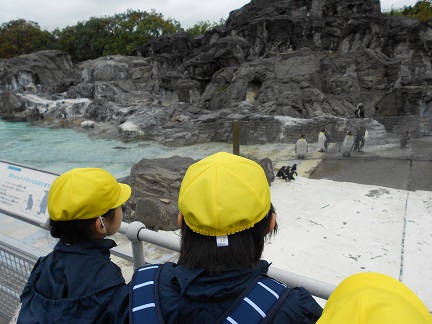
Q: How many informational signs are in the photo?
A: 1